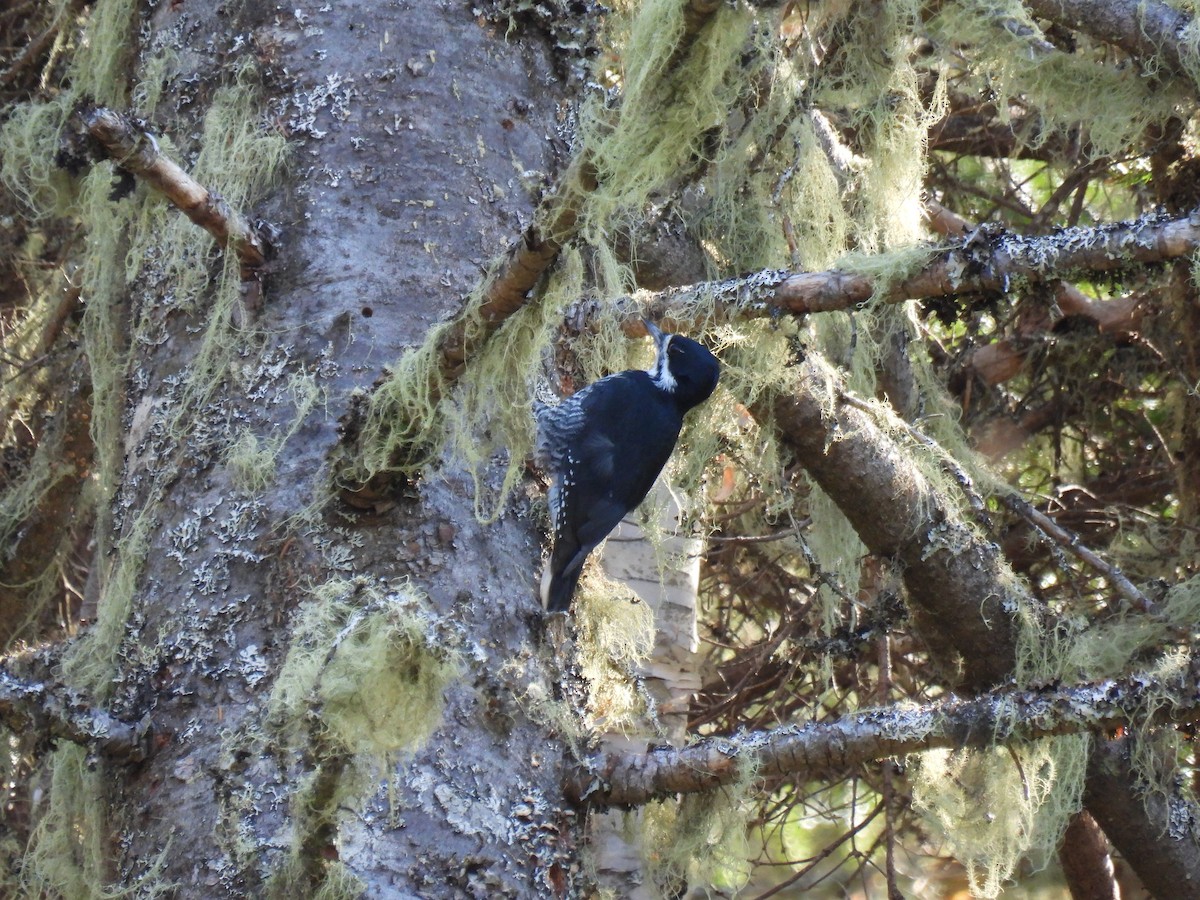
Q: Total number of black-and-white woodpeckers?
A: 1